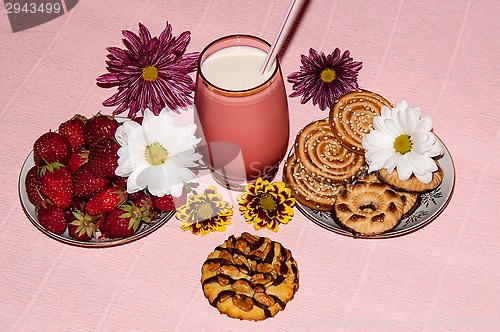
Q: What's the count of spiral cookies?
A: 3